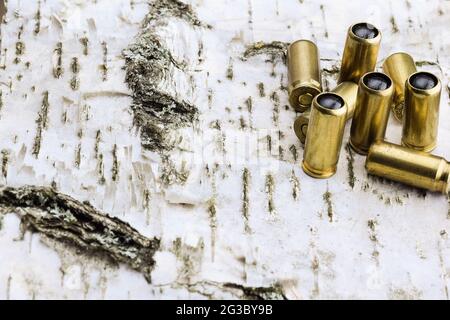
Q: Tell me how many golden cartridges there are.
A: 8